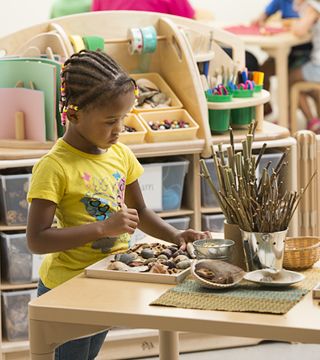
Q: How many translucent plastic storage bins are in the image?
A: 7